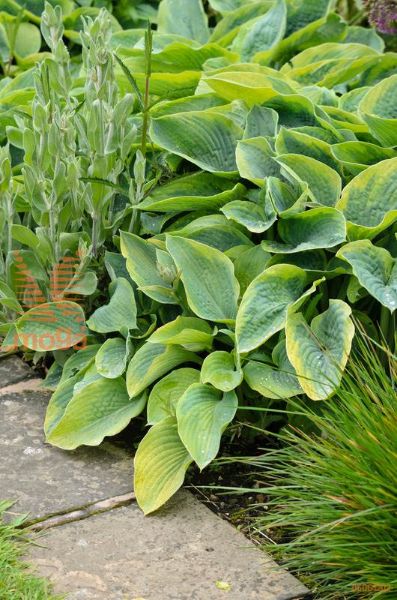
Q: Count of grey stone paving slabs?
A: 3